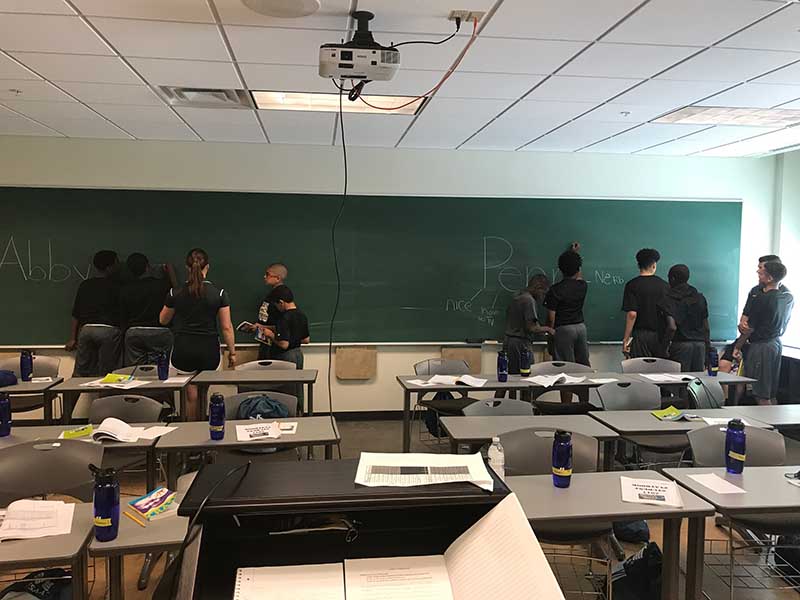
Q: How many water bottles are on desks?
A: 11